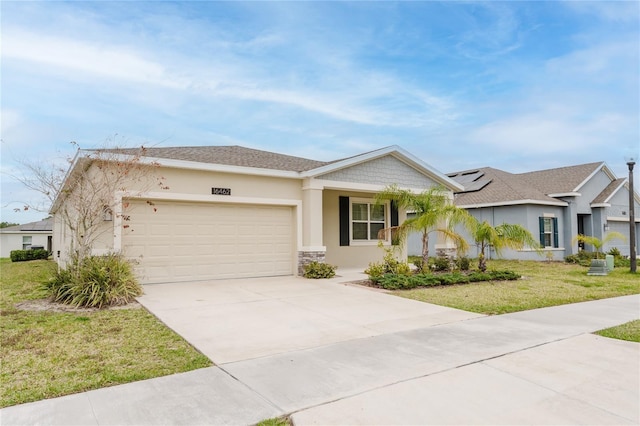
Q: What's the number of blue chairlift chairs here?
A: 0